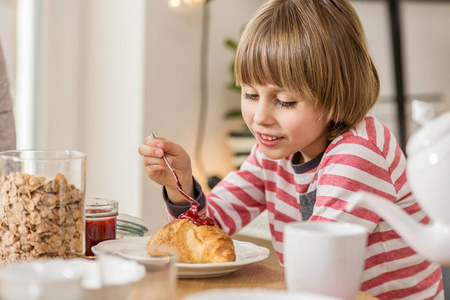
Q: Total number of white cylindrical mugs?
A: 1